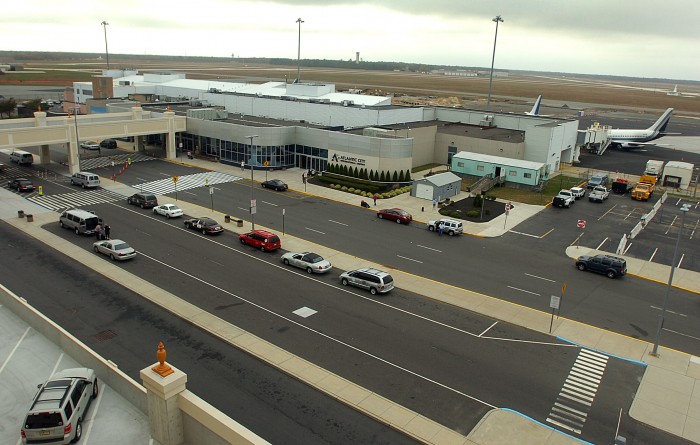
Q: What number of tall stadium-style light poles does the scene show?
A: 3